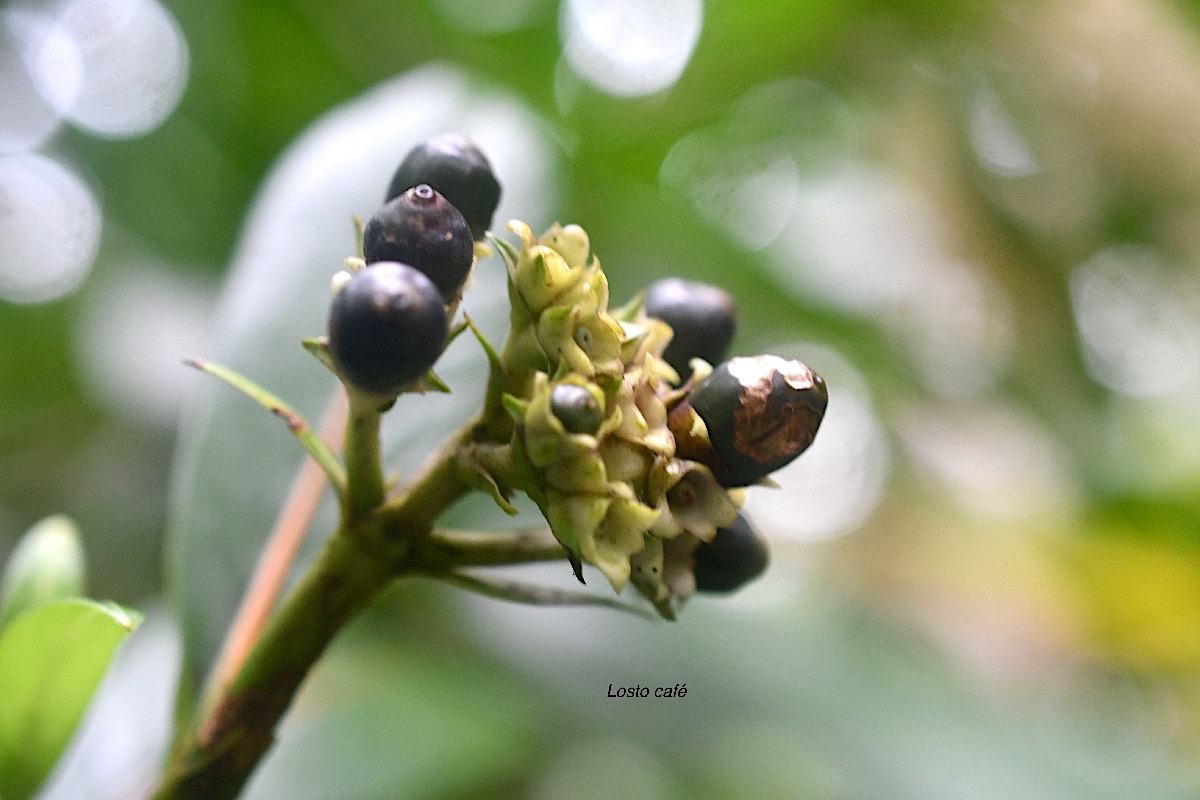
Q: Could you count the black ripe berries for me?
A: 6